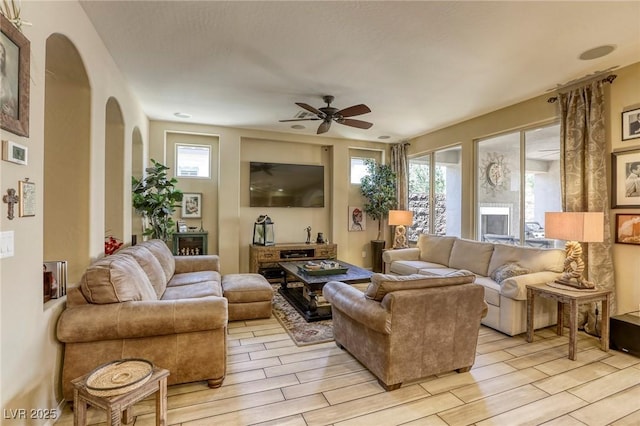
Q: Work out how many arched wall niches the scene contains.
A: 3